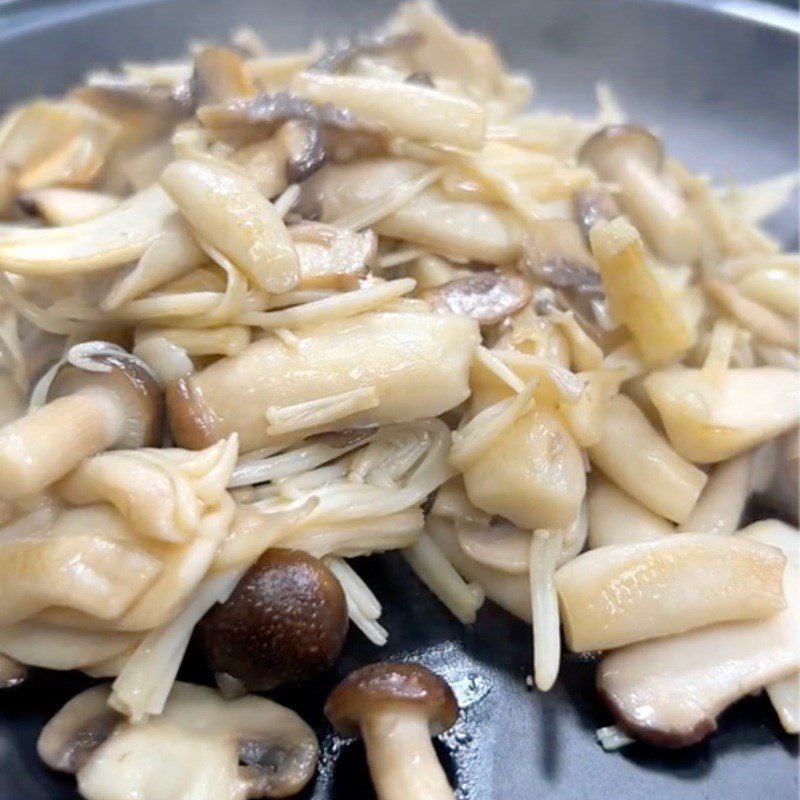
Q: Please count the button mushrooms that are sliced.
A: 1